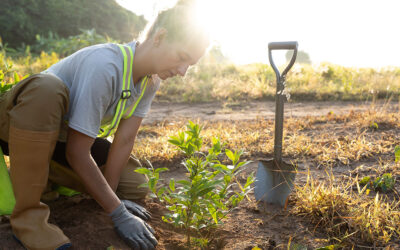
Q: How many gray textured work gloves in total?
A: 2